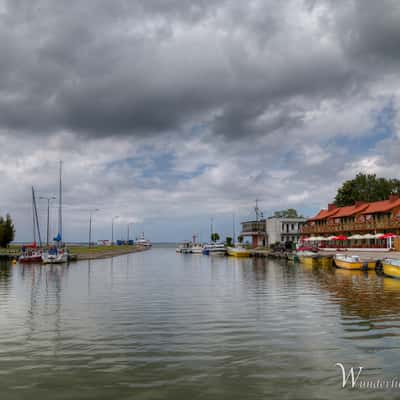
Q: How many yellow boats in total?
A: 4